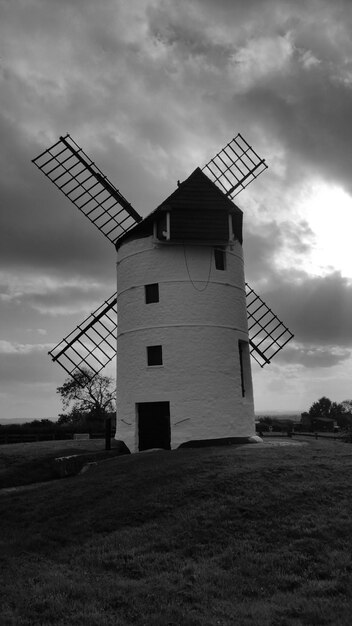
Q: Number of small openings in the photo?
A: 3